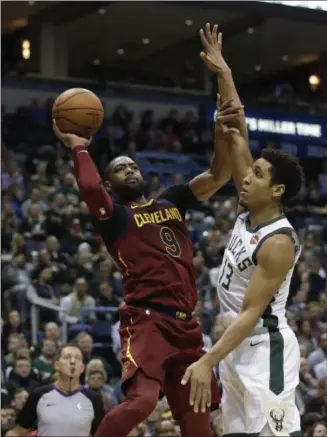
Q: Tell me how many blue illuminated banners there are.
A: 1